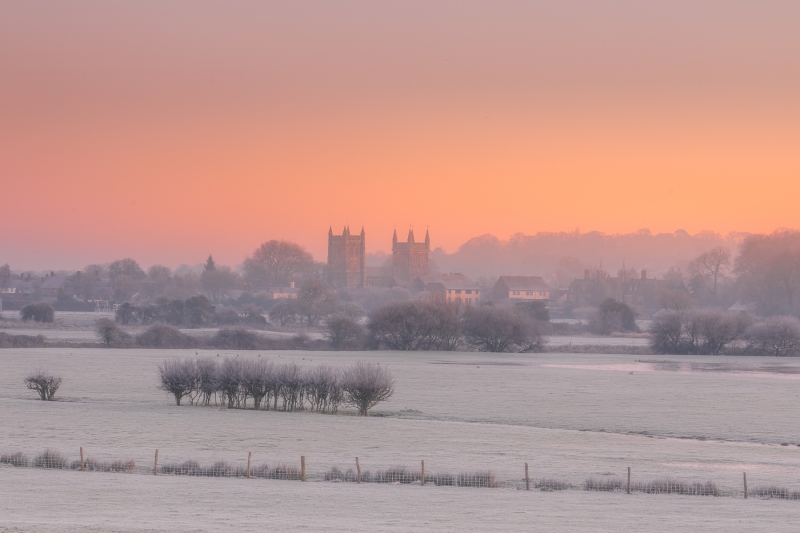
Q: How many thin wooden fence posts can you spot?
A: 9